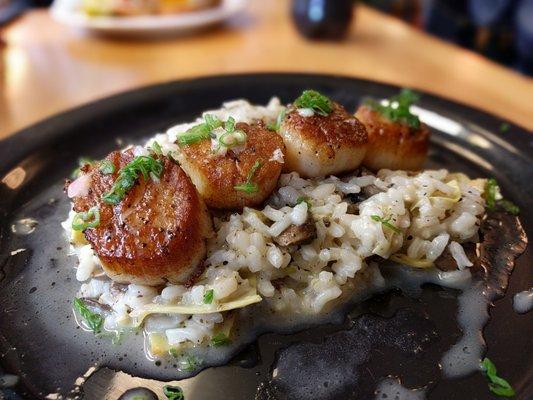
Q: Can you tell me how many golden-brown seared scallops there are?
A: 4